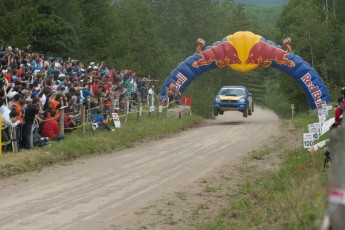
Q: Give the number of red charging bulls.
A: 2